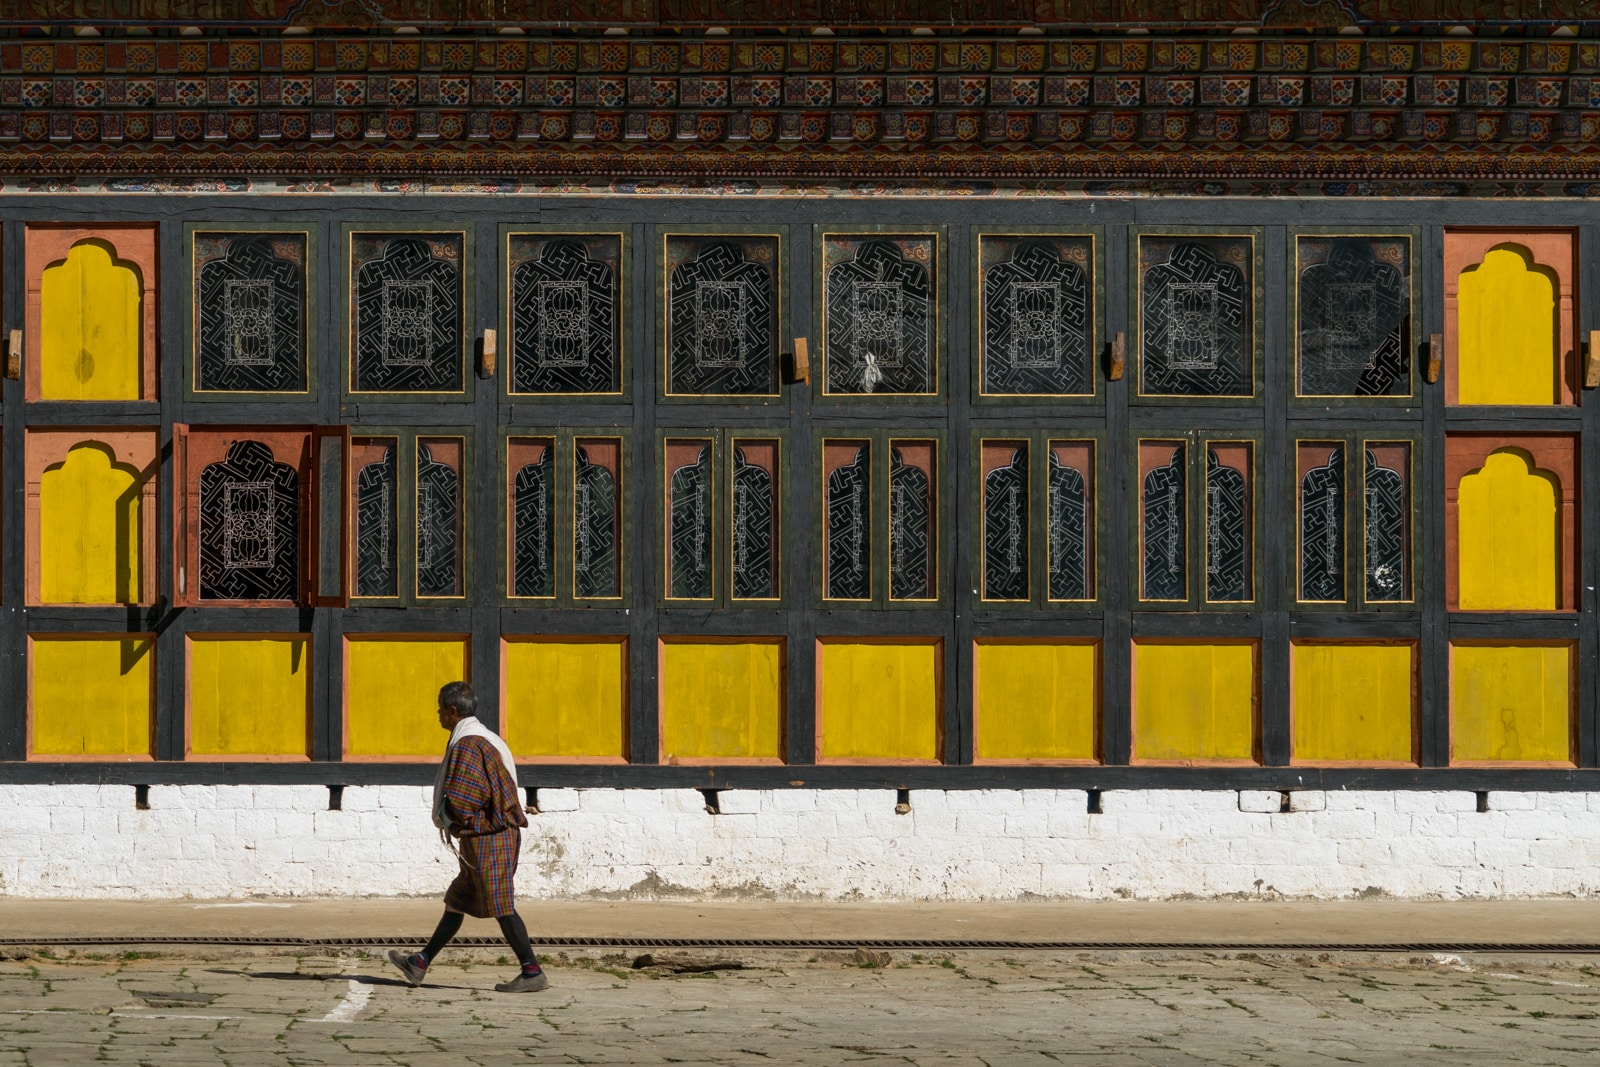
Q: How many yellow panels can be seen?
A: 14